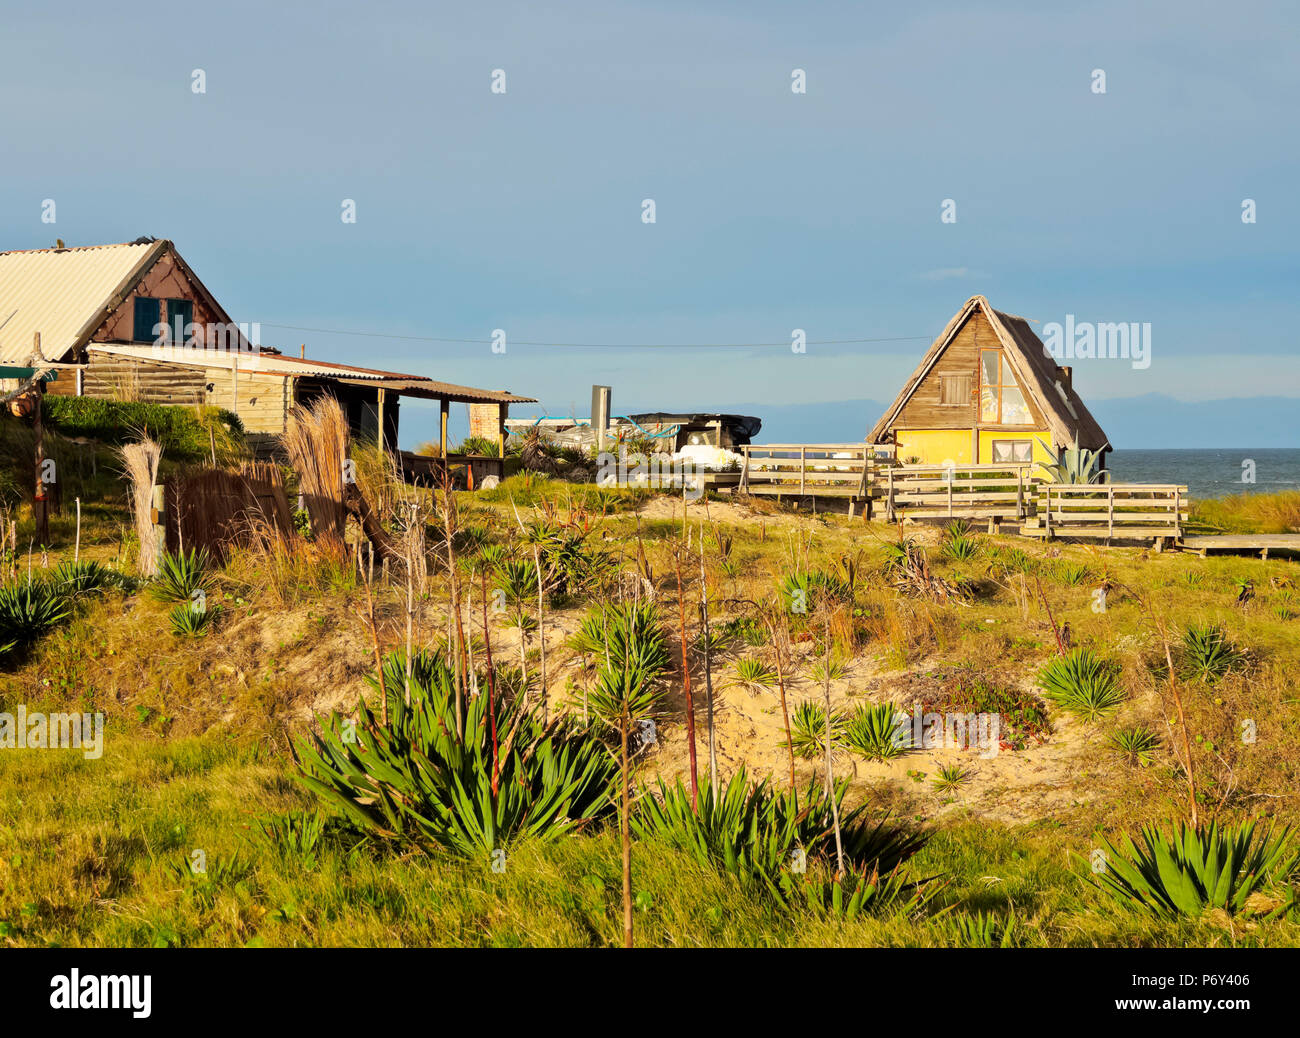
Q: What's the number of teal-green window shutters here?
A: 2